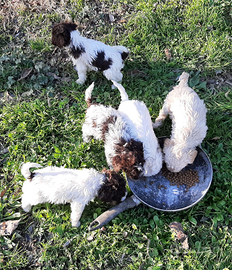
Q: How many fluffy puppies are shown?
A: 5